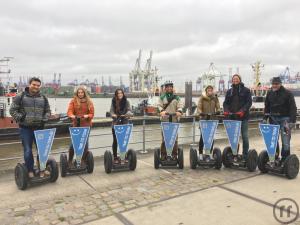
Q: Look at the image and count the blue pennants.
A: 7